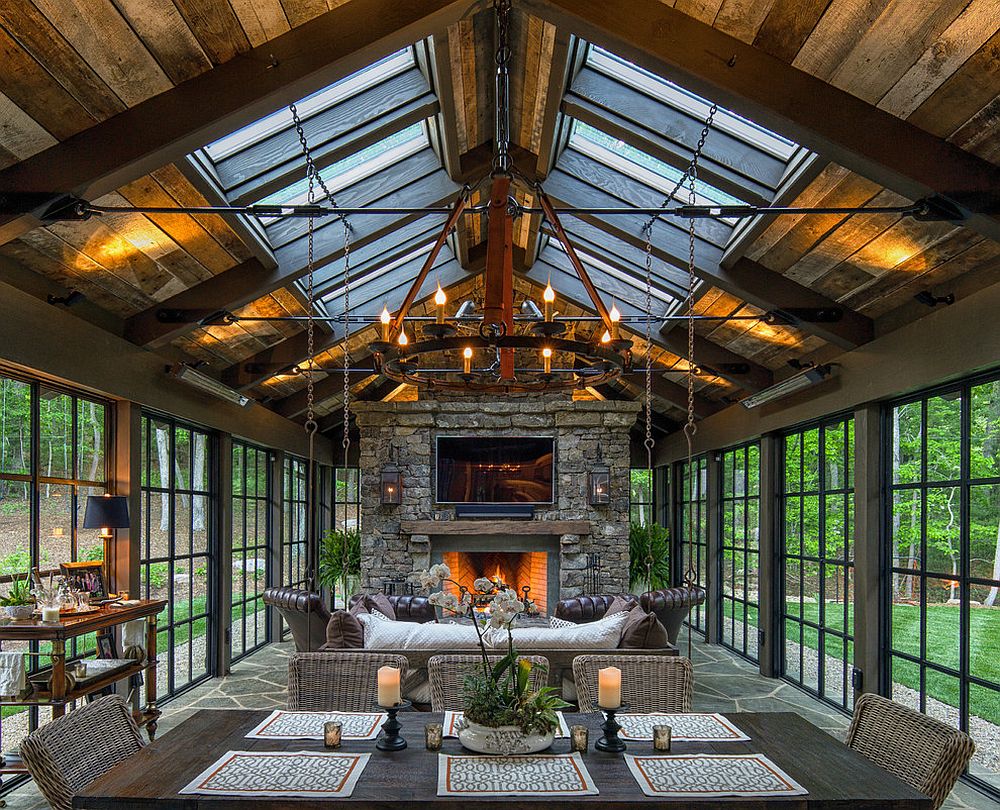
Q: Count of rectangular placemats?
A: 6